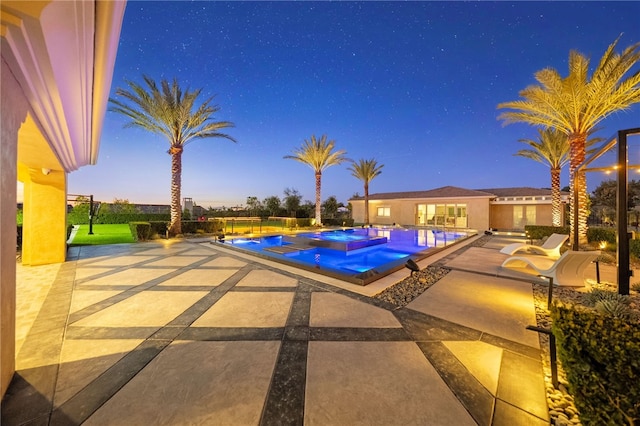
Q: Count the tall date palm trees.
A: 5